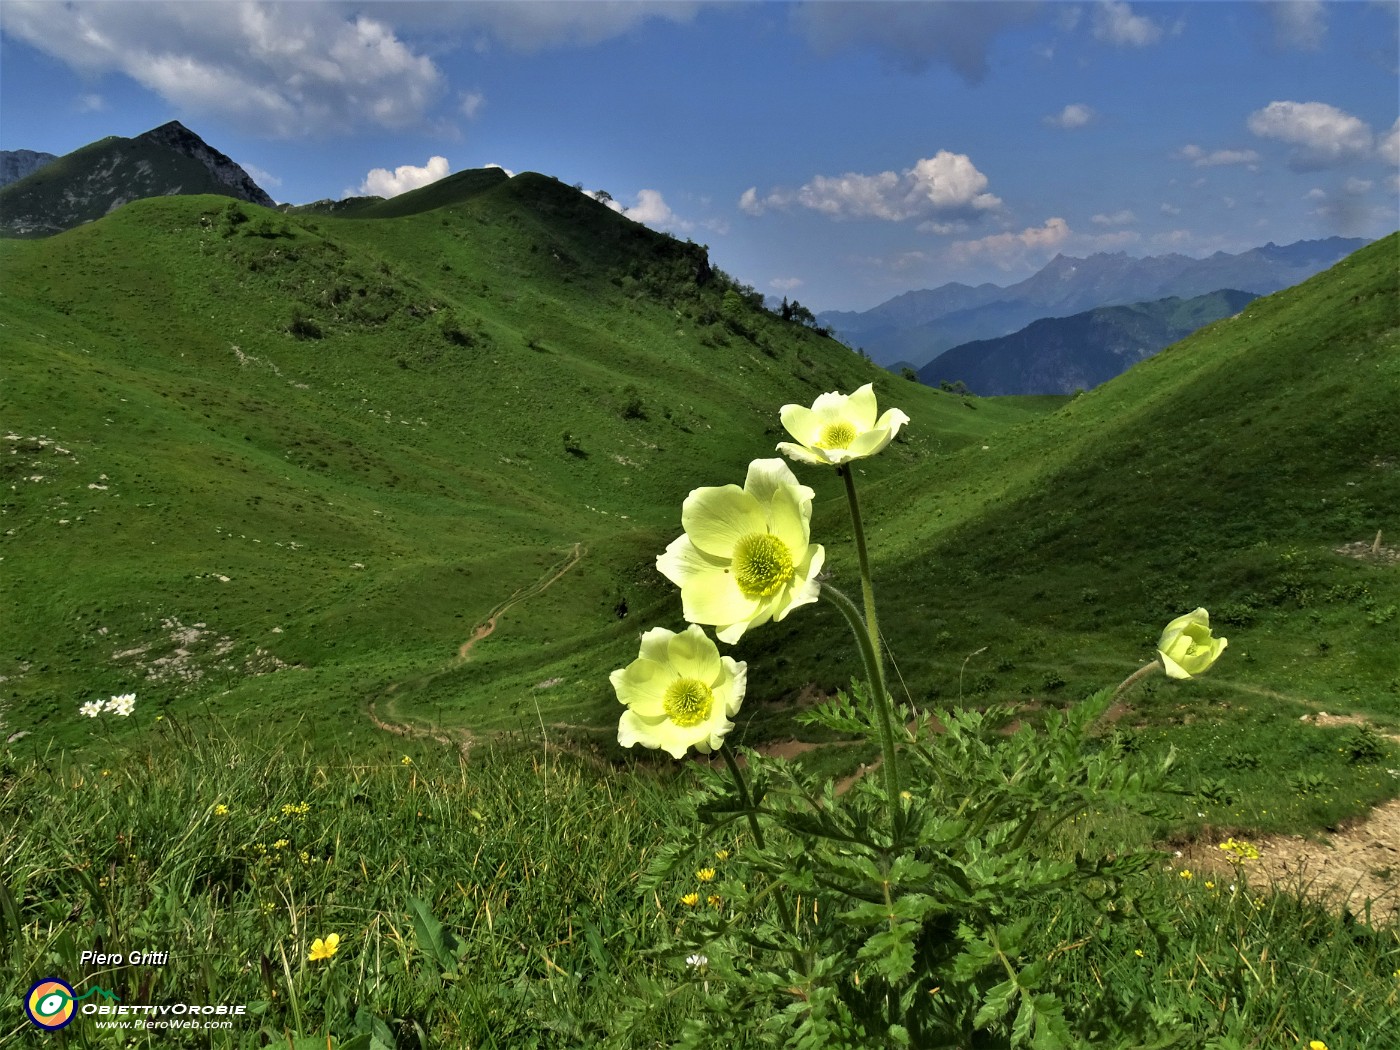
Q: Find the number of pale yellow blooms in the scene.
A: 4